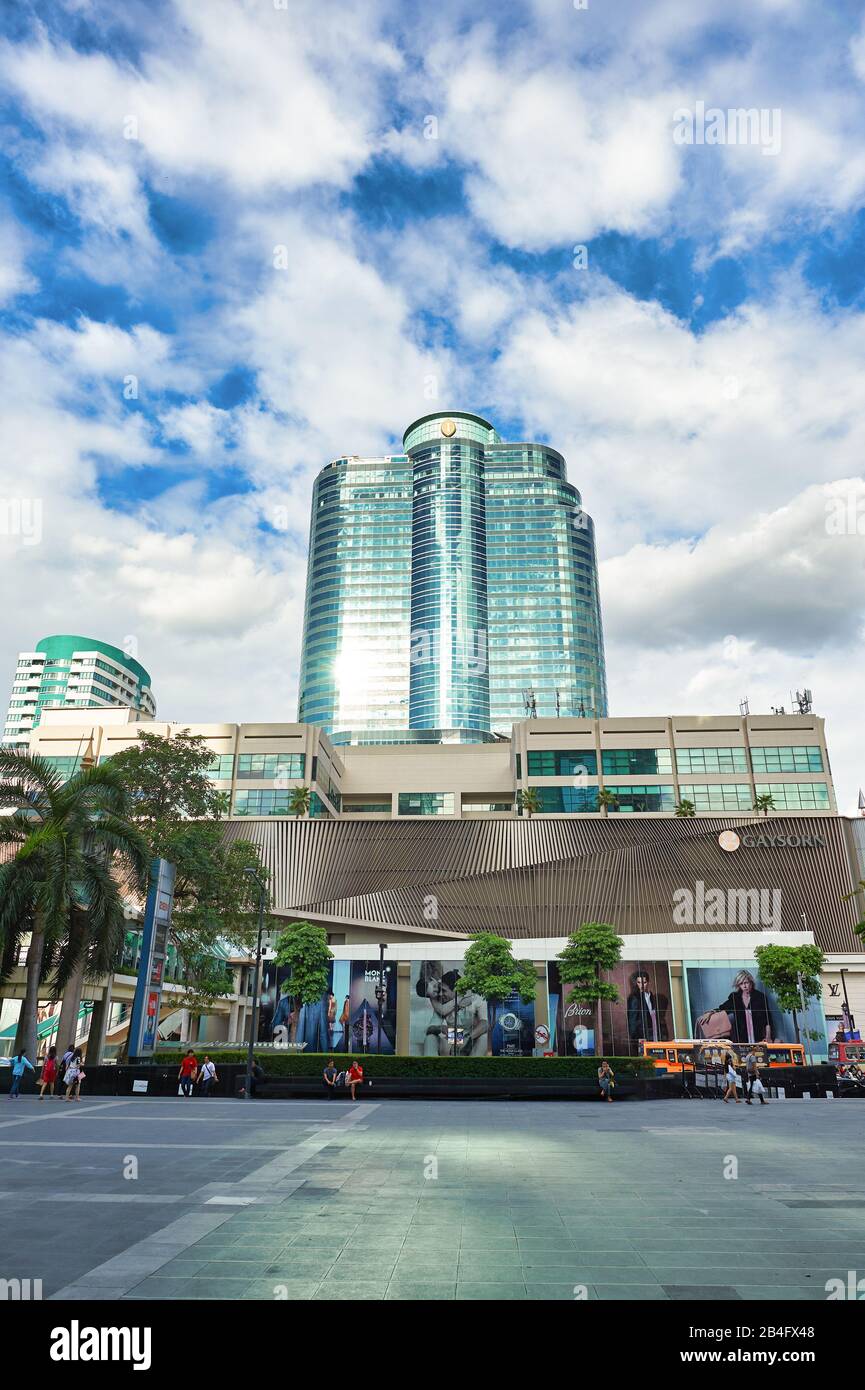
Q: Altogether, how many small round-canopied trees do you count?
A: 4